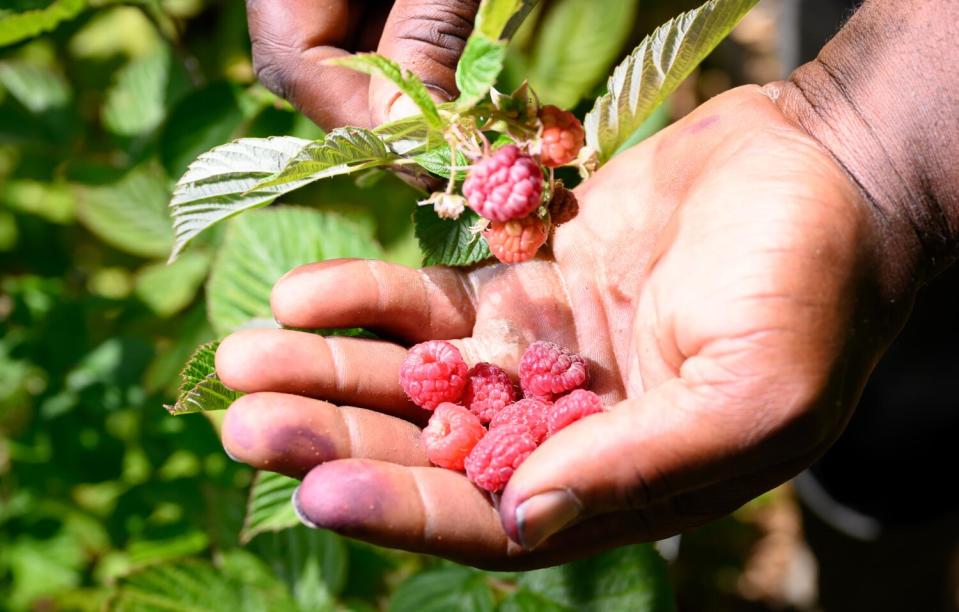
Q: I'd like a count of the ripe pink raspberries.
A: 8